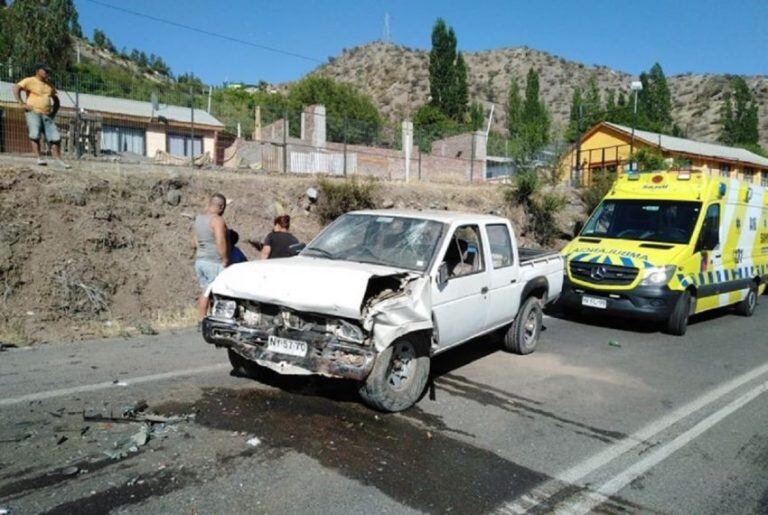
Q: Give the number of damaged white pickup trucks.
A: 1